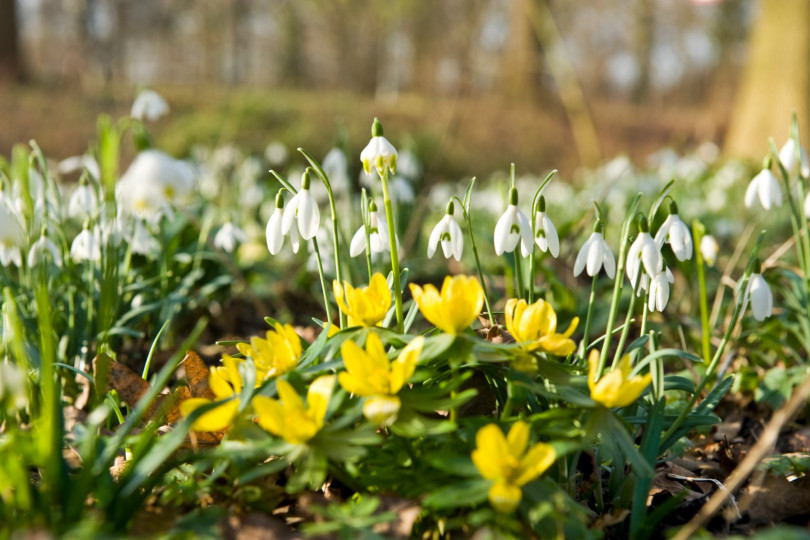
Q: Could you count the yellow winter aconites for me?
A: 9